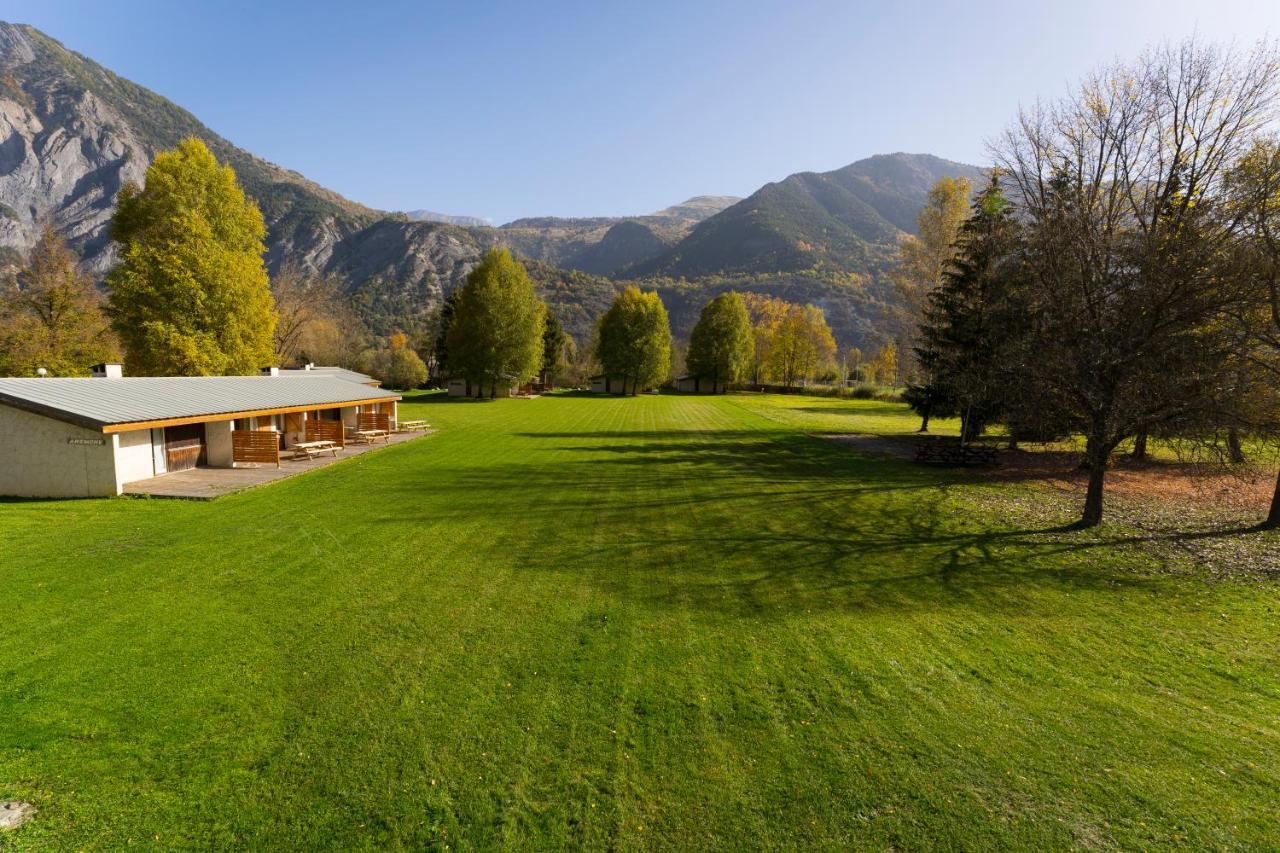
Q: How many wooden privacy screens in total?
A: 3